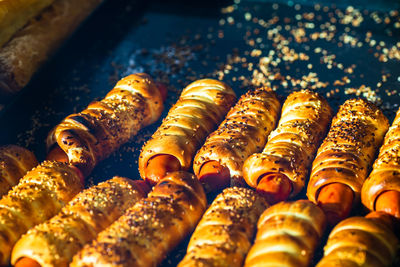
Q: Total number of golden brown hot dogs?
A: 13